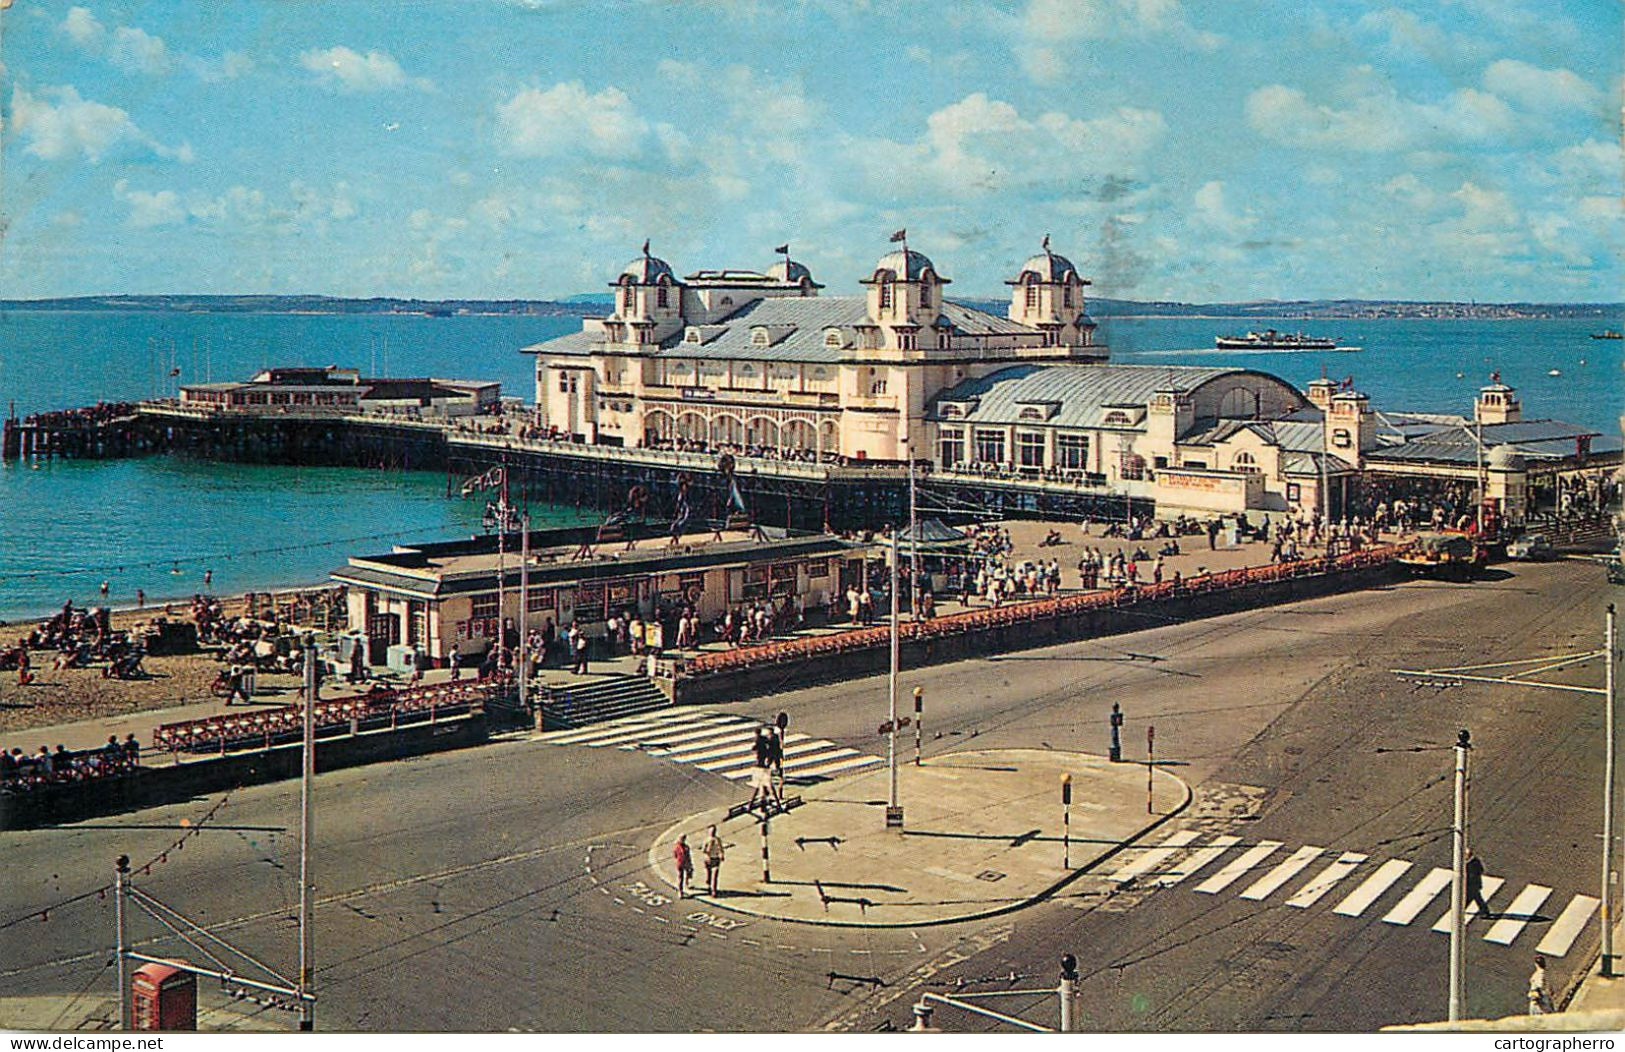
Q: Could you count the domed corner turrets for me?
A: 4